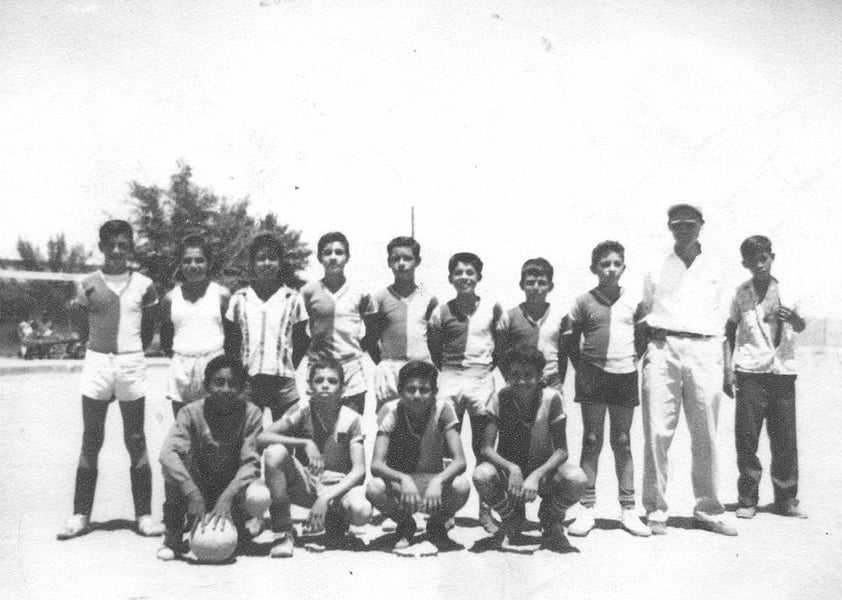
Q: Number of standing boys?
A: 9